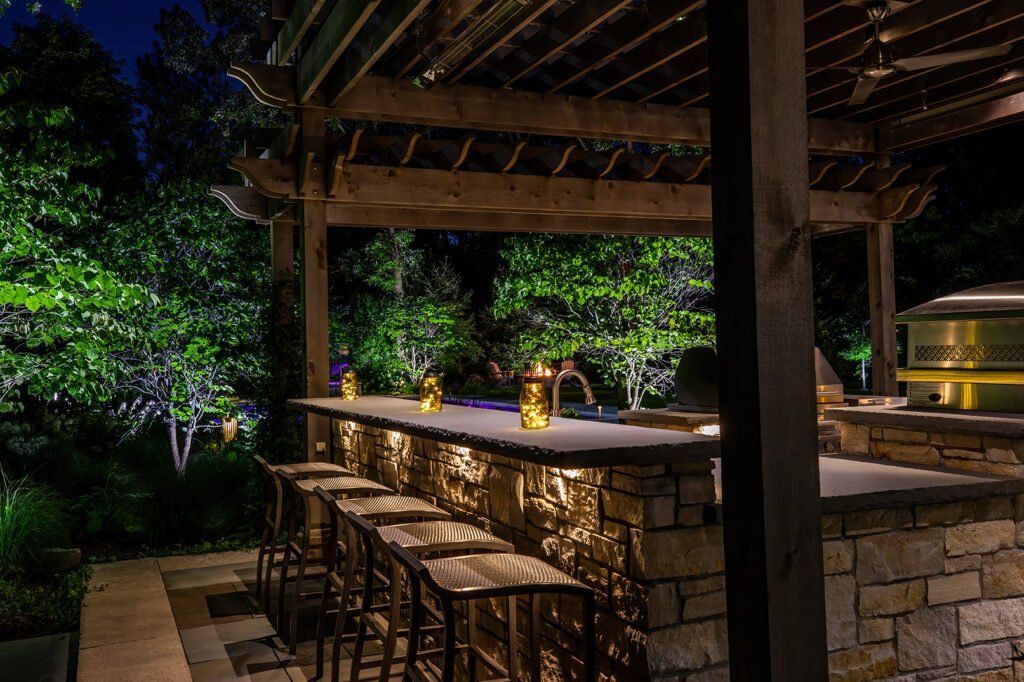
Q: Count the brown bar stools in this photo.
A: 5